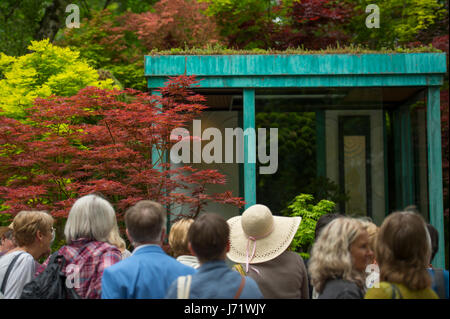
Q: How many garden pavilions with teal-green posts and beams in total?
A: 1